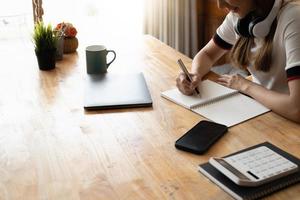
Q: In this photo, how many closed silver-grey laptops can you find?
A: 1